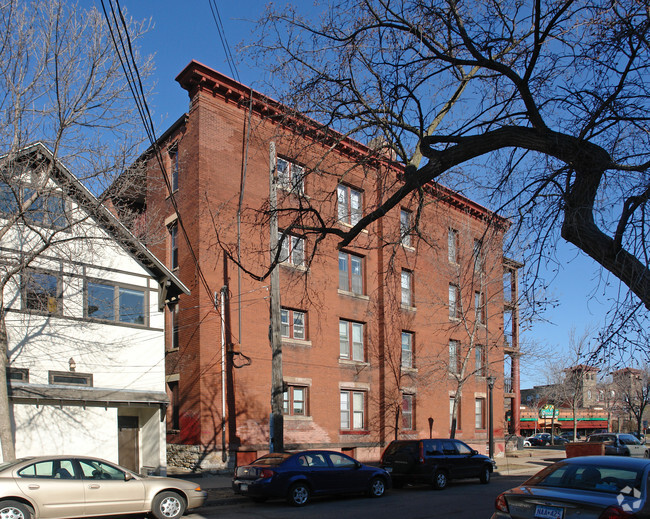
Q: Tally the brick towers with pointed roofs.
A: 2